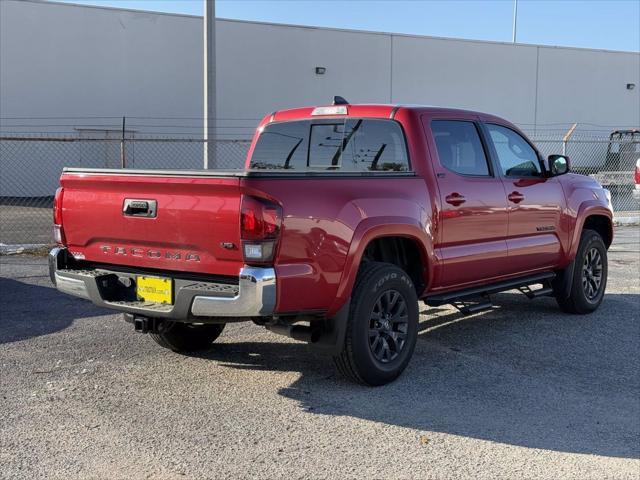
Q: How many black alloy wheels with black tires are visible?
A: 2